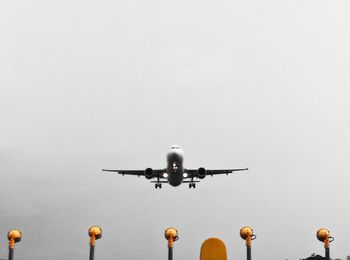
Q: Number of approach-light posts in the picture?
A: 5